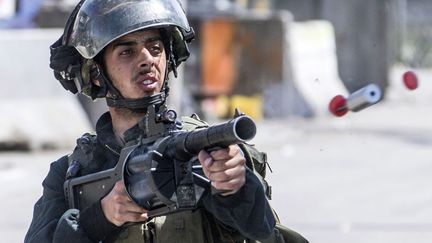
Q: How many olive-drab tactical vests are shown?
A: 1